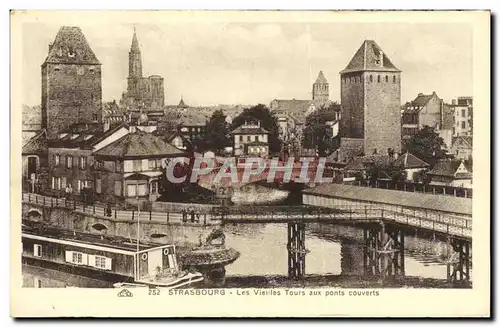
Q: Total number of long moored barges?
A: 1